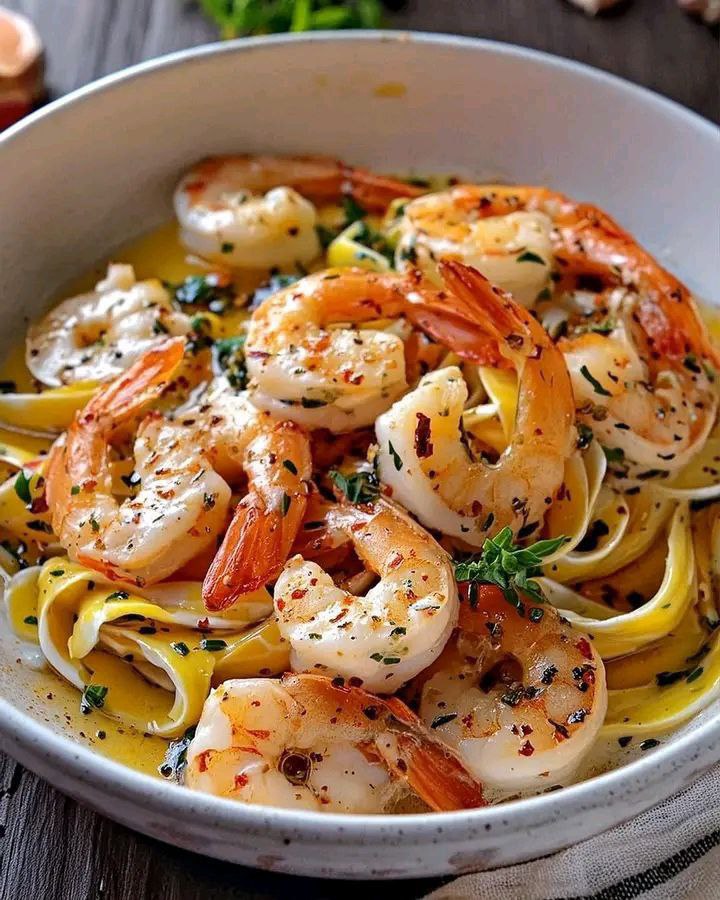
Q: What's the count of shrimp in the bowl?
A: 11